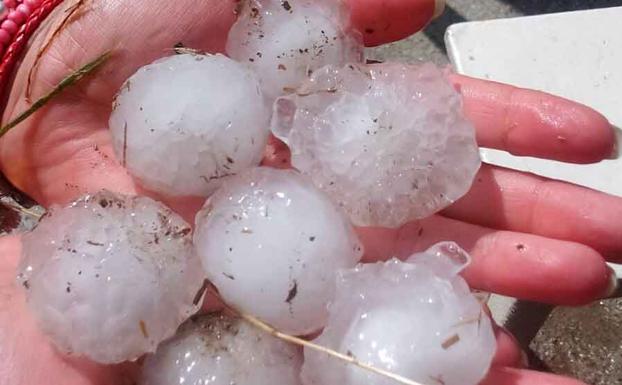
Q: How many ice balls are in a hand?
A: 7